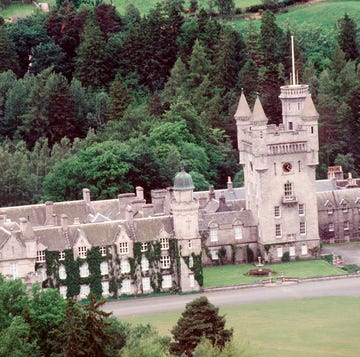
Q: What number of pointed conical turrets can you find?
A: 3